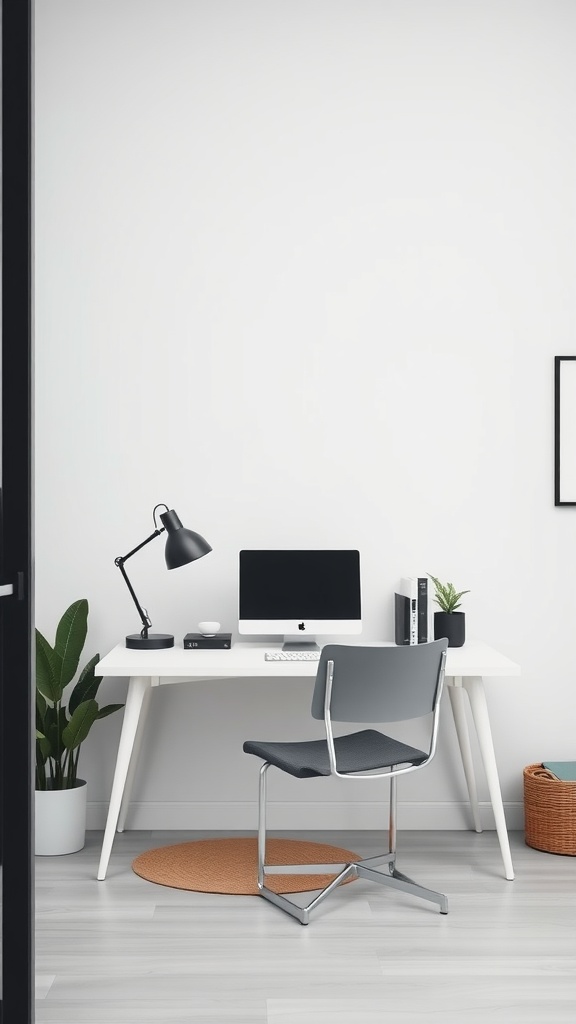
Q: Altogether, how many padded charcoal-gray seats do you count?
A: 1